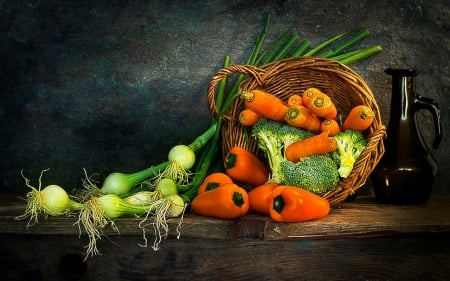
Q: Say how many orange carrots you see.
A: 9